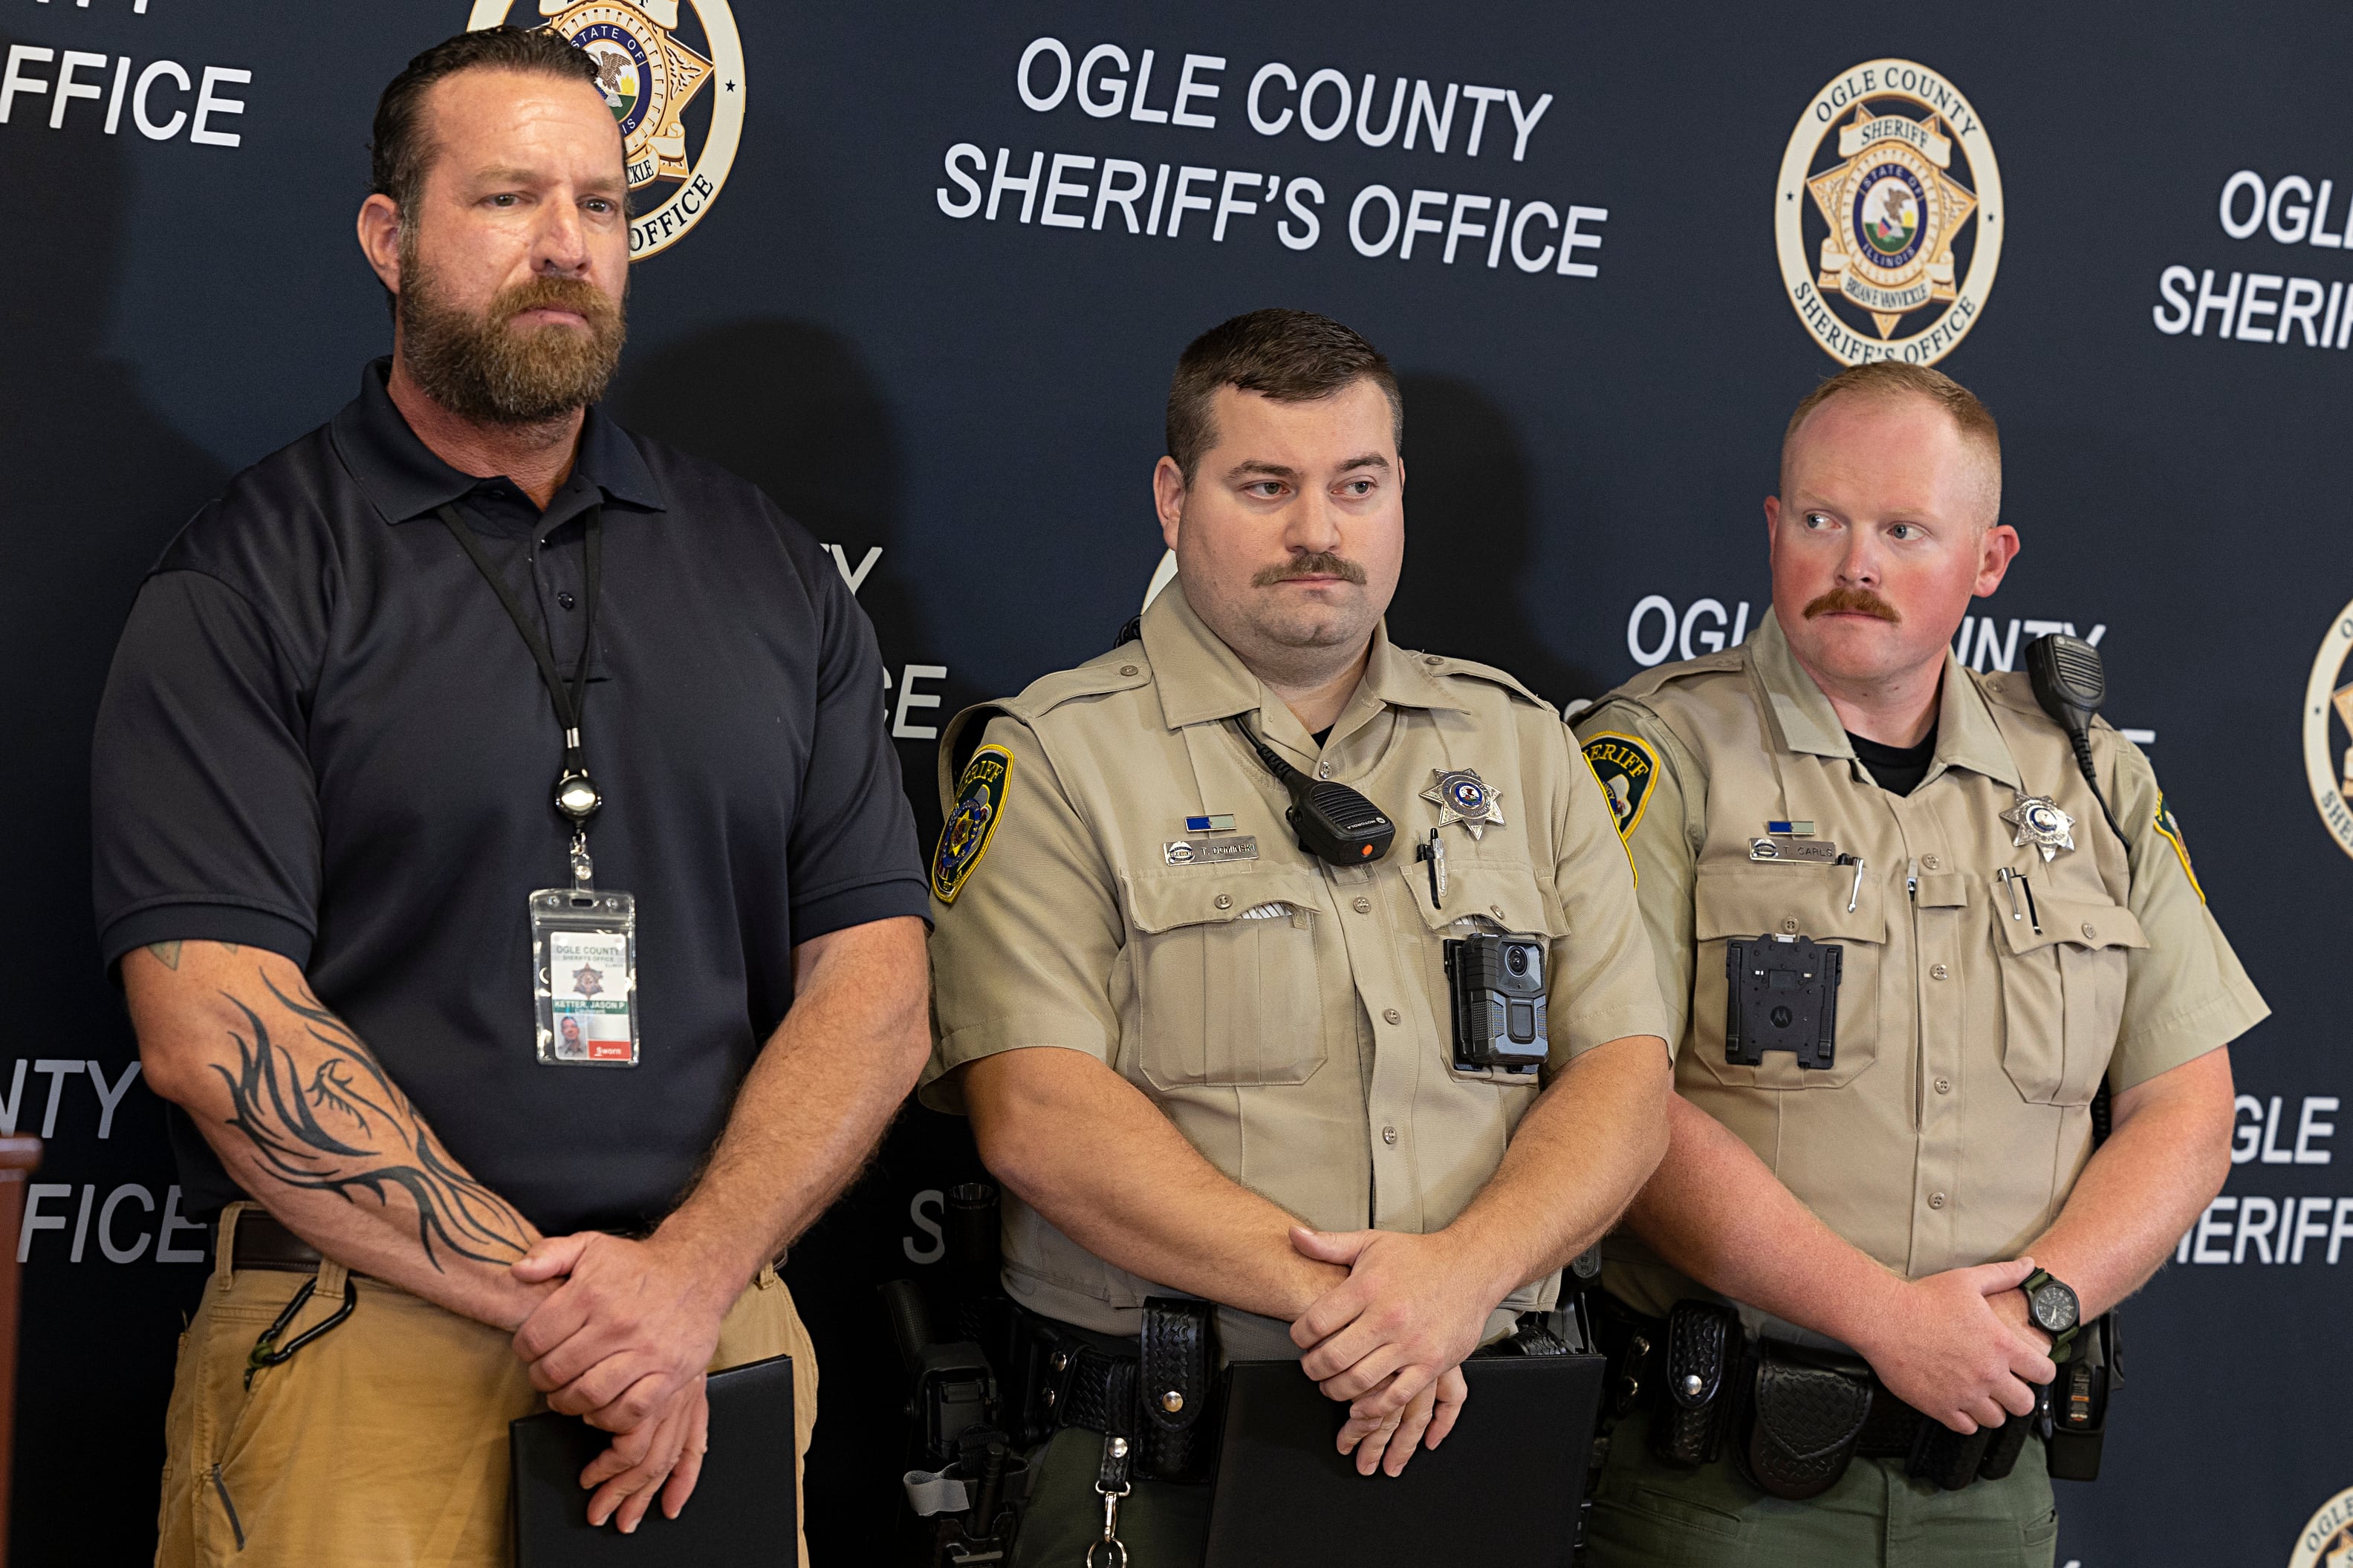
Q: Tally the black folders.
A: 2